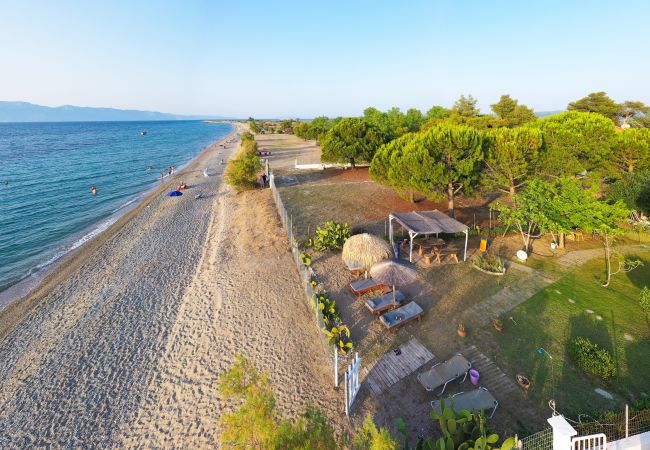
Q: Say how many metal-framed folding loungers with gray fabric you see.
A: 2